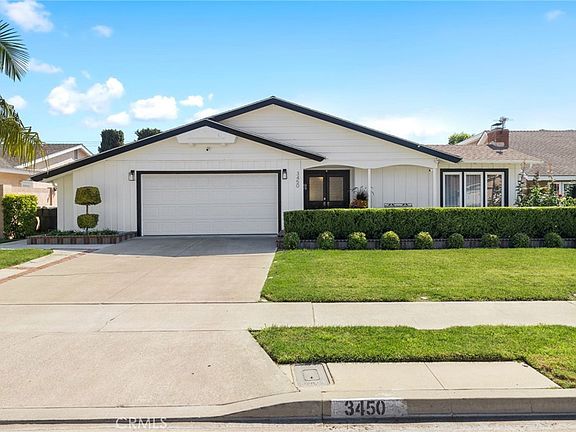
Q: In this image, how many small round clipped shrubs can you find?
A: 9